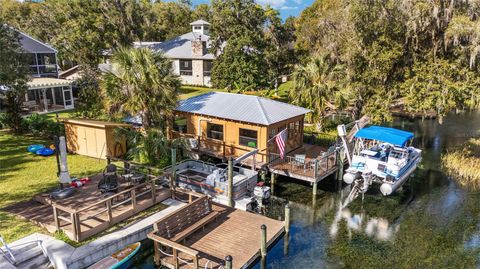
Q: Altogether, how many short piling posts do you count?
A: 3